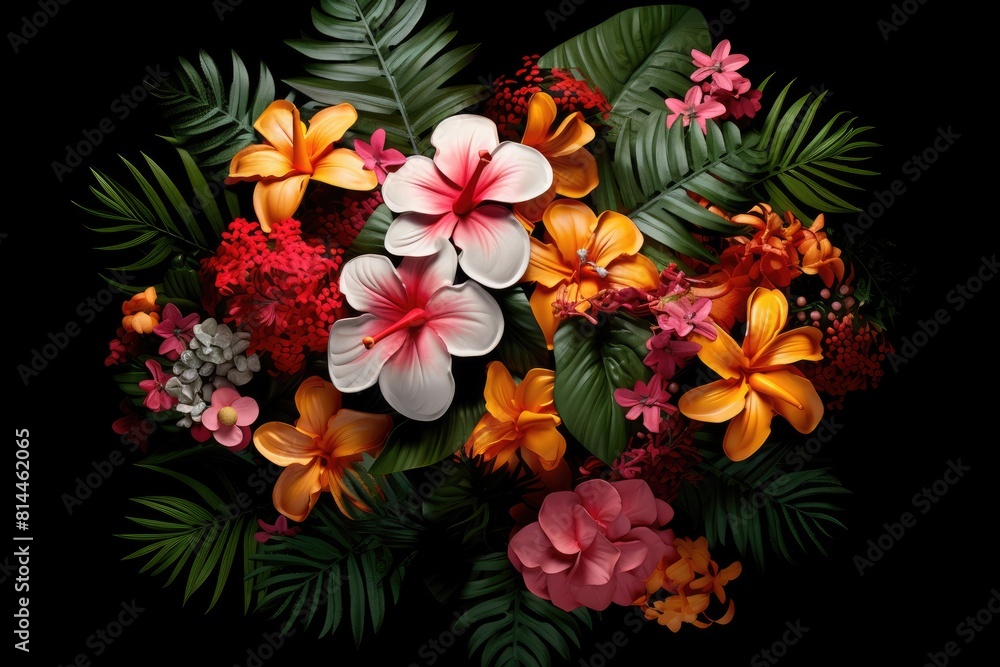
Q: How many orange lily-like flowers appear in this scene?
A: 6